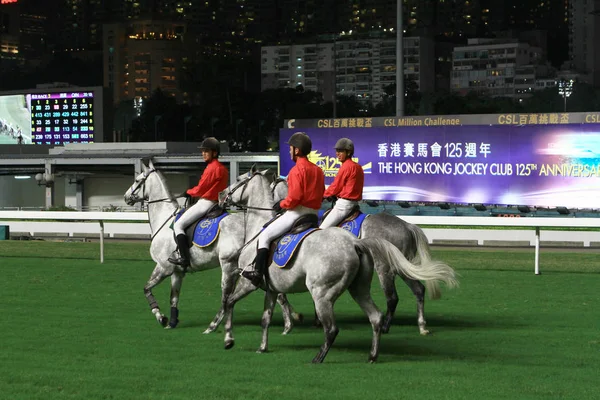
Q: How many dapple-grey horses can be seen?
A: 3